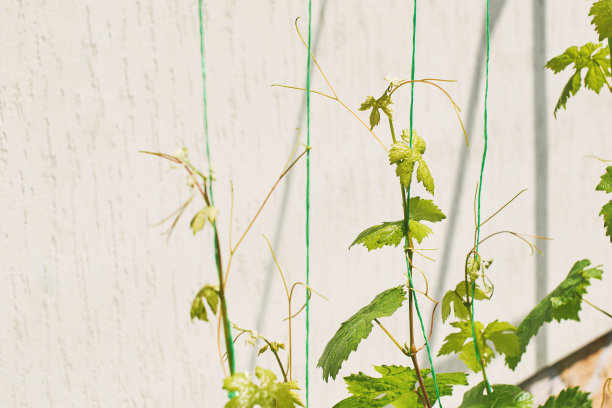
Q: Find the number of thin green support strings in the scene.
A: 4